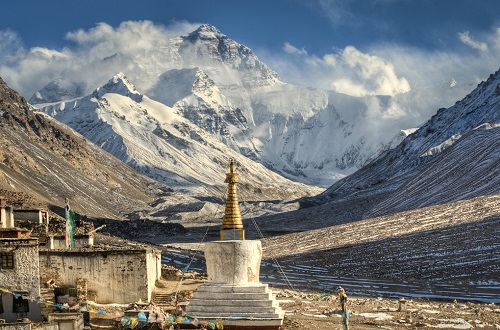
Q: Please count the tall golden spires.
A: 1